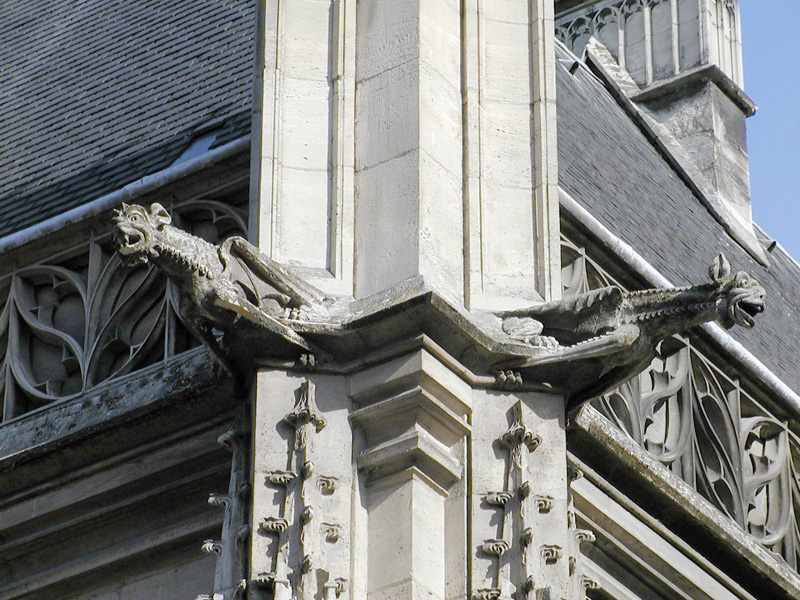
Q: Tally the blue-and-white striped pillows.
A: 0